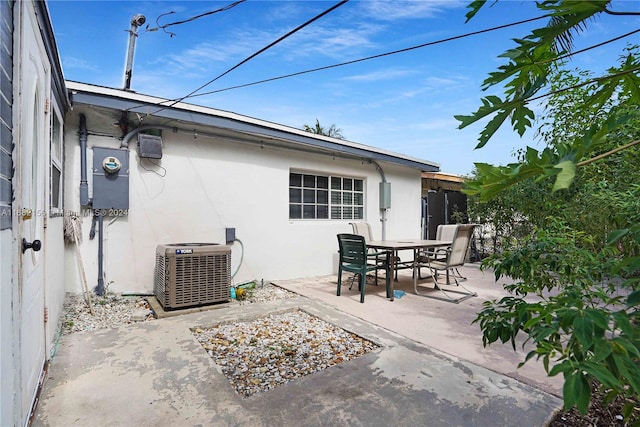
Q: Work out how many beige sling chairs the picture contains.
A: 3